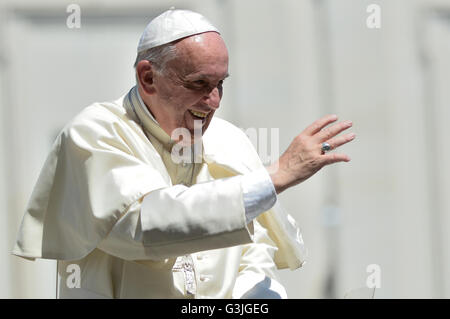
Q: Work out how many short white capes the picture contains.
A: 1